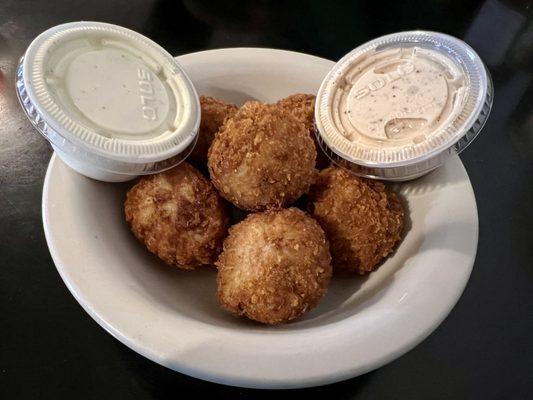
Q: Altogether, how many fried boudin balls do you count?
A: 6